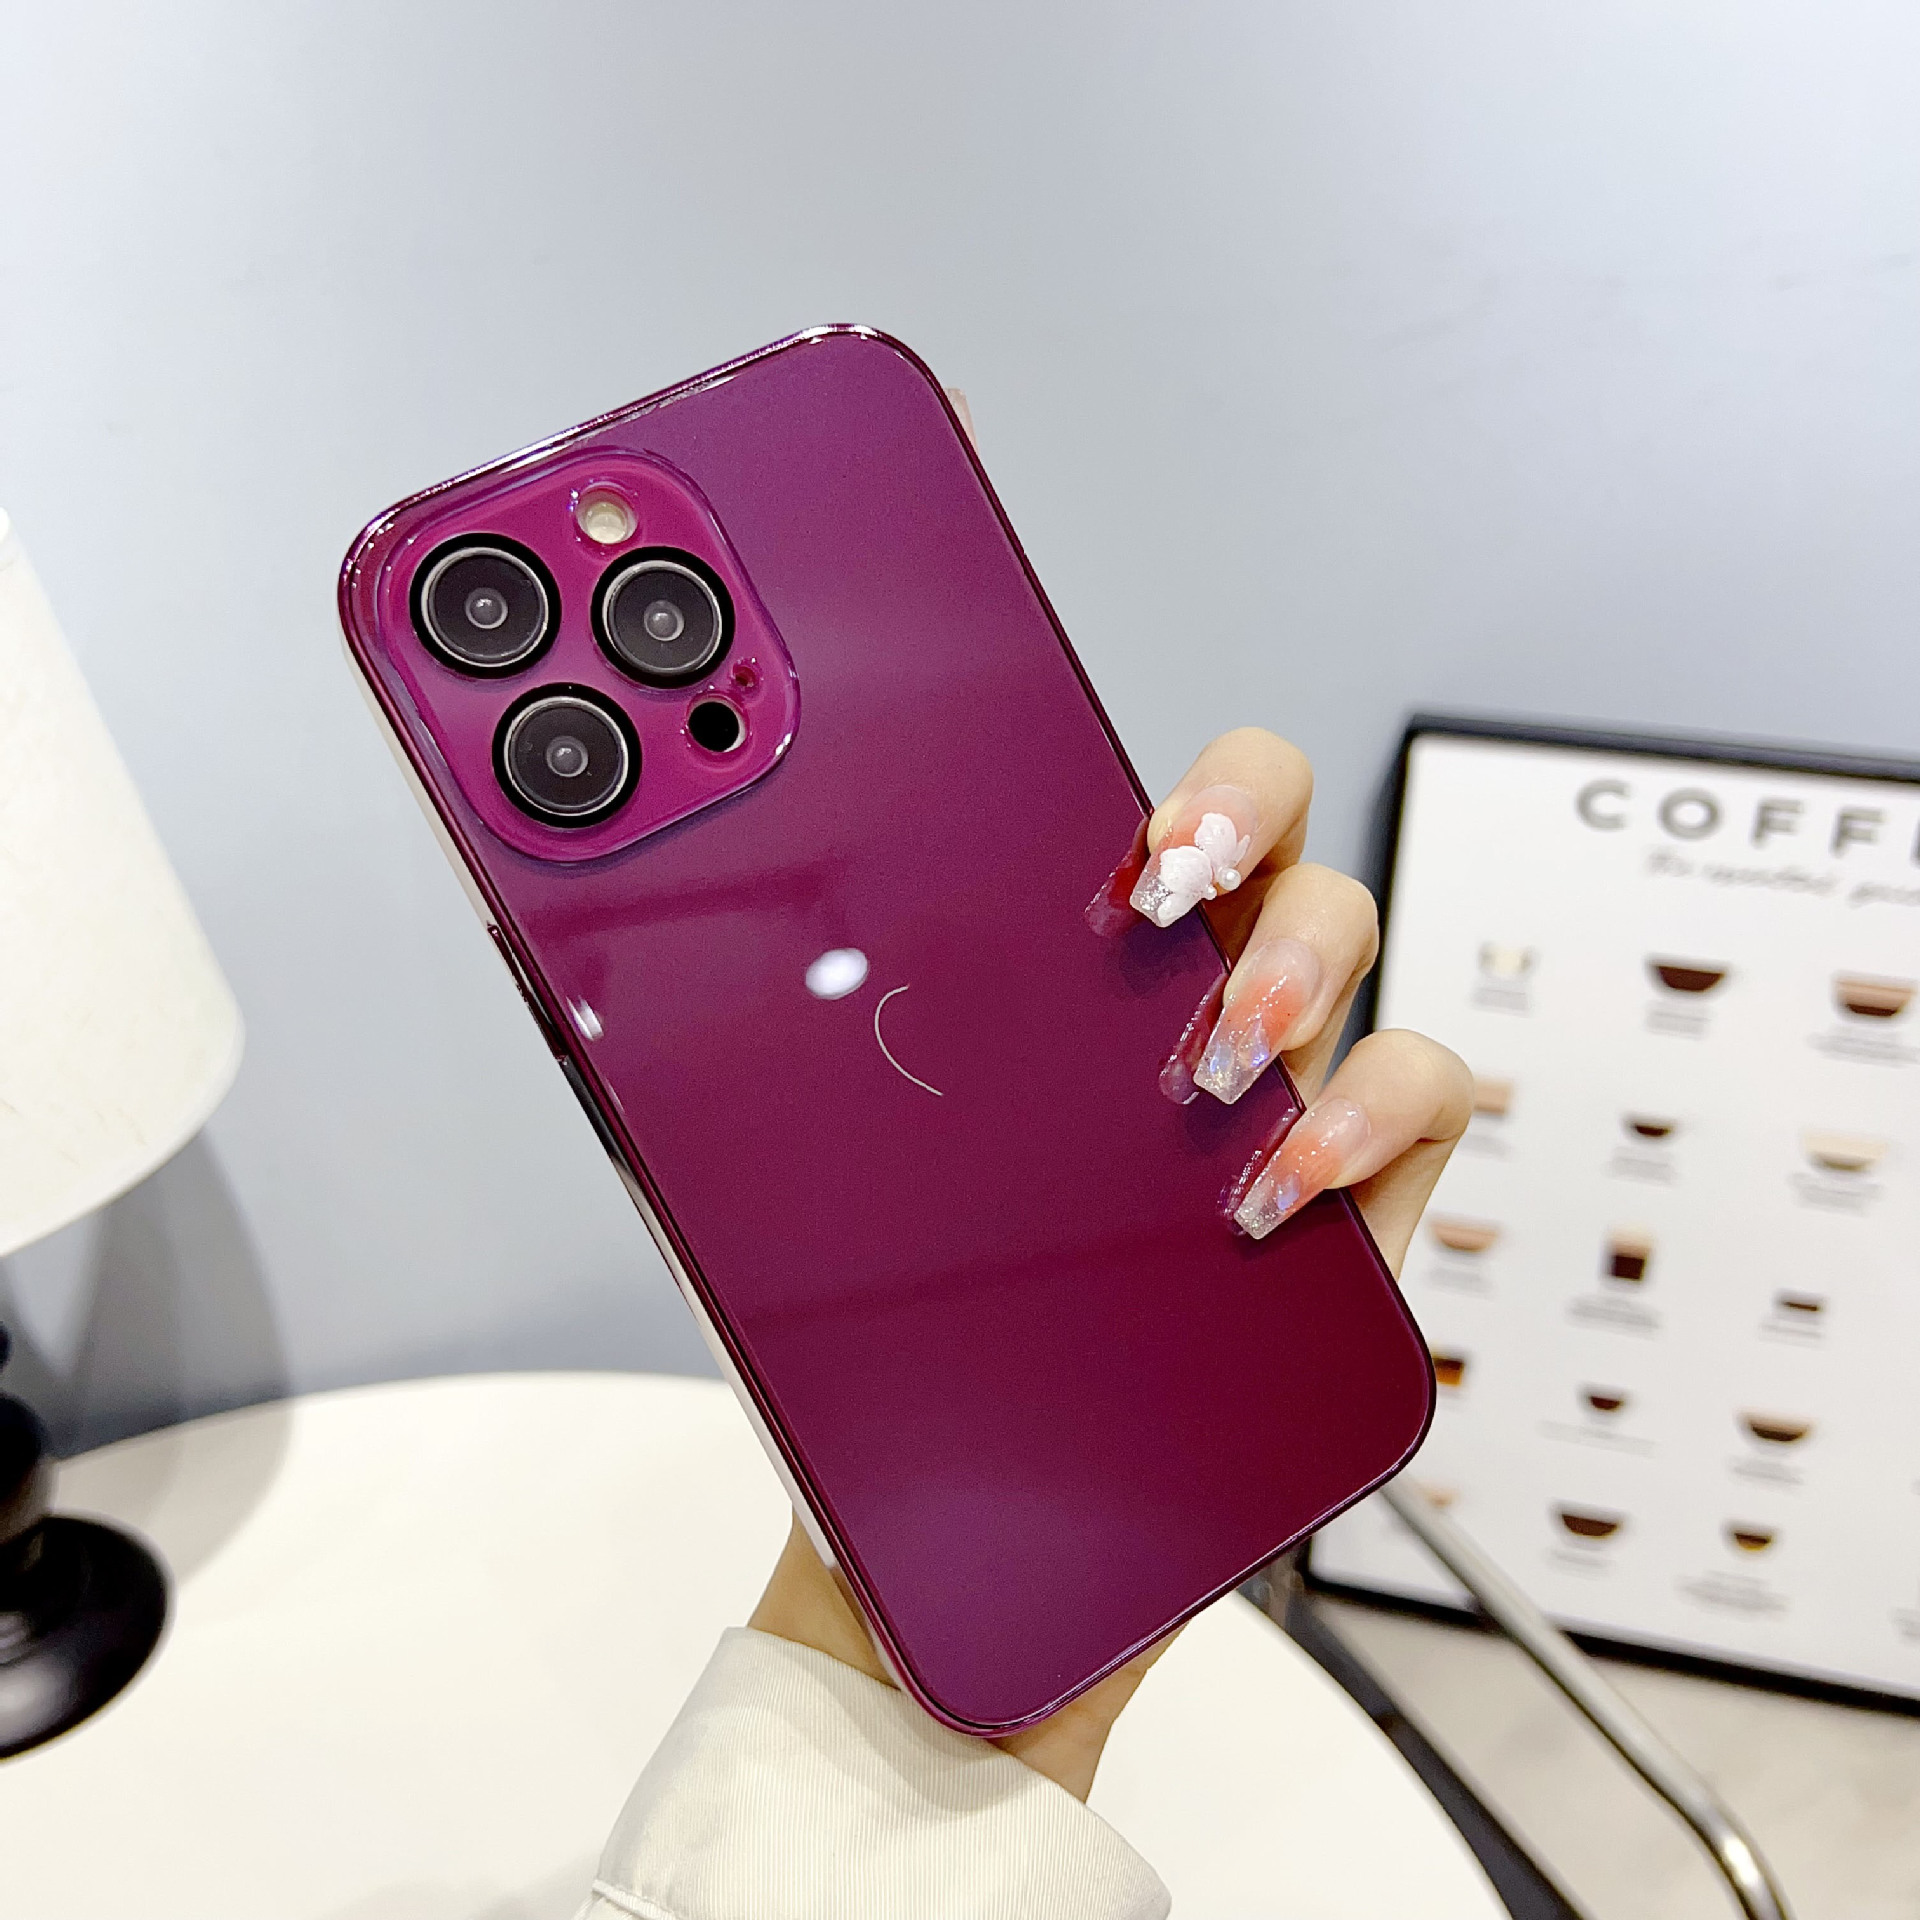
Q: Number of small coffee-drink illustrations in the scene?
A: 15